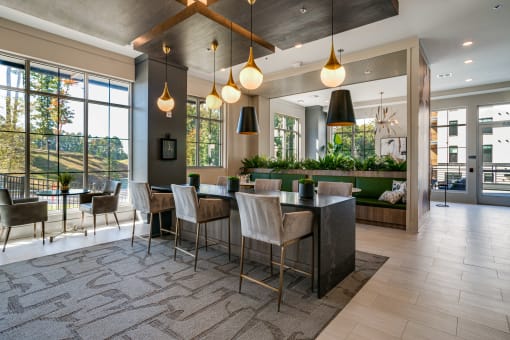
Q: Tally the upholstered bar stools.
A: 6